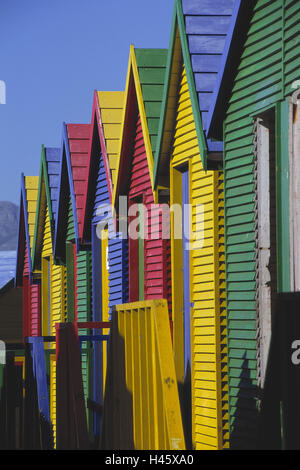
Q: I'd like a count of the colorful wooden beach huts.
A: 7